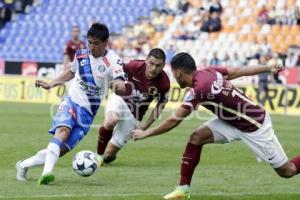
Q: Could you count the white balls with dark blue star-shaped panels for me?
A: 1